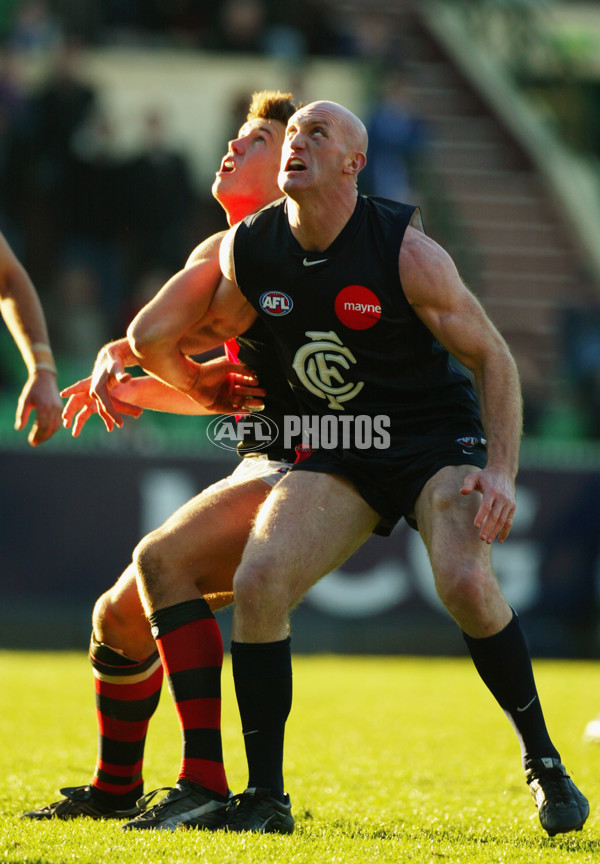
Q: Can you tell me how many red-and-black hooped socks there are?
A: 2